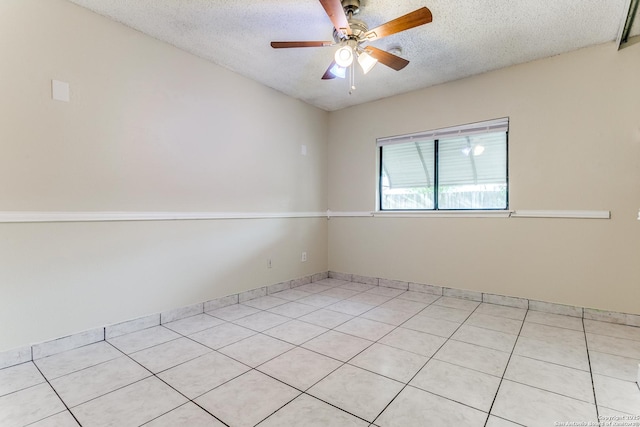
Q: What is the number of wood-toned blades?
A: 5